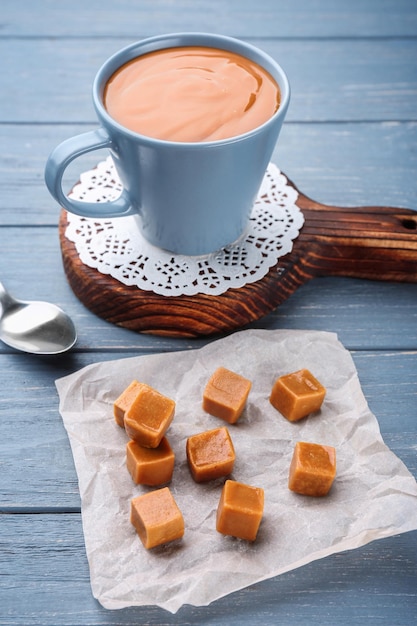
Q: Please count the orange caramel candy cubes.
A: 9